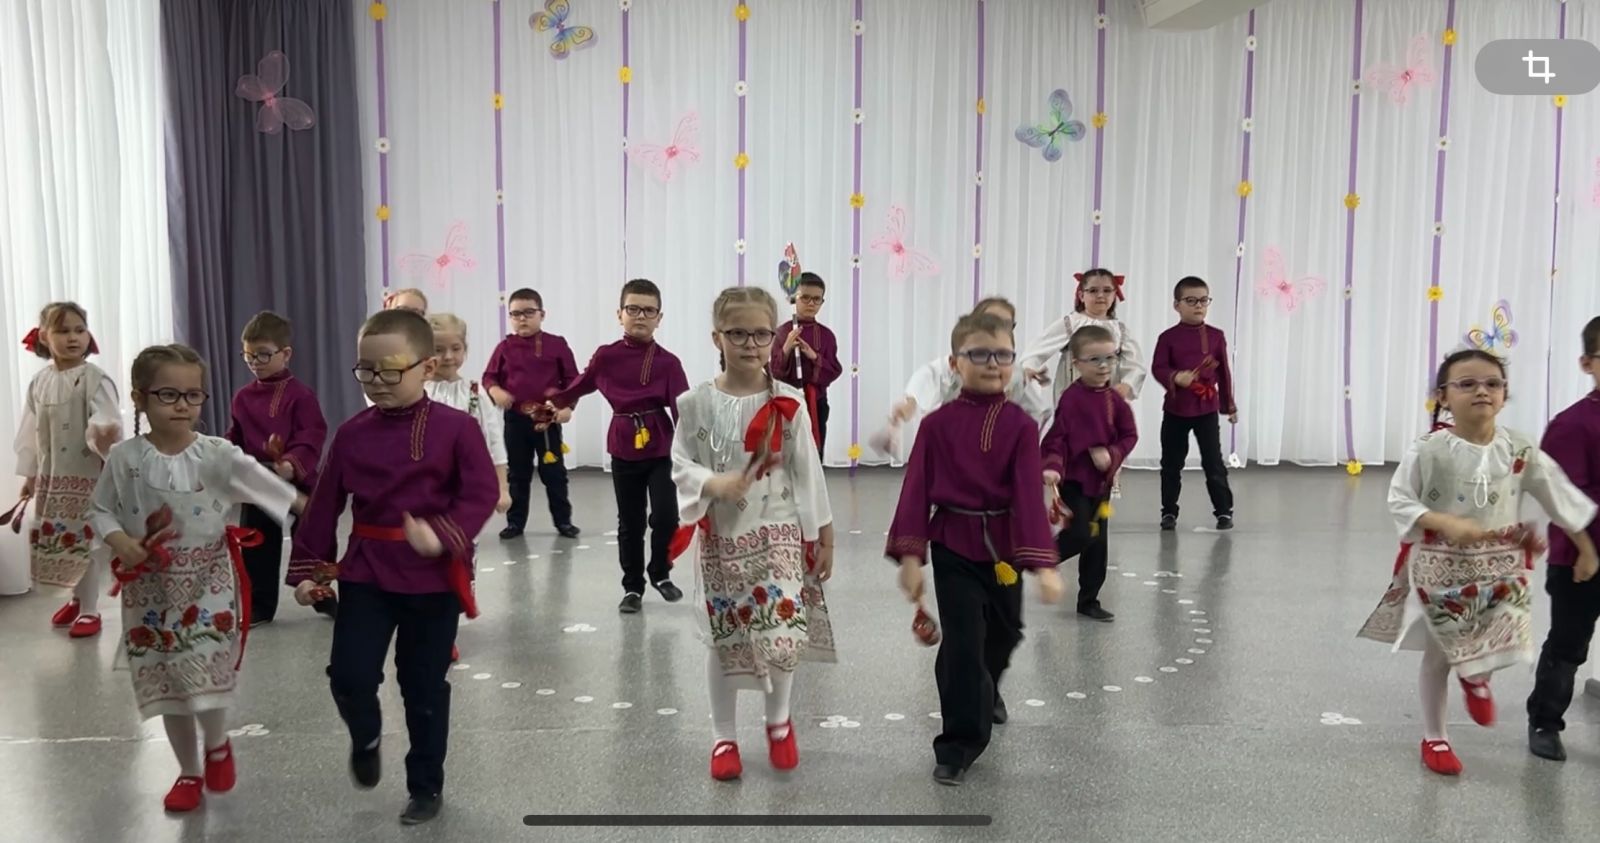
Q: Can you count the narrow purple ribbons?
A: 11